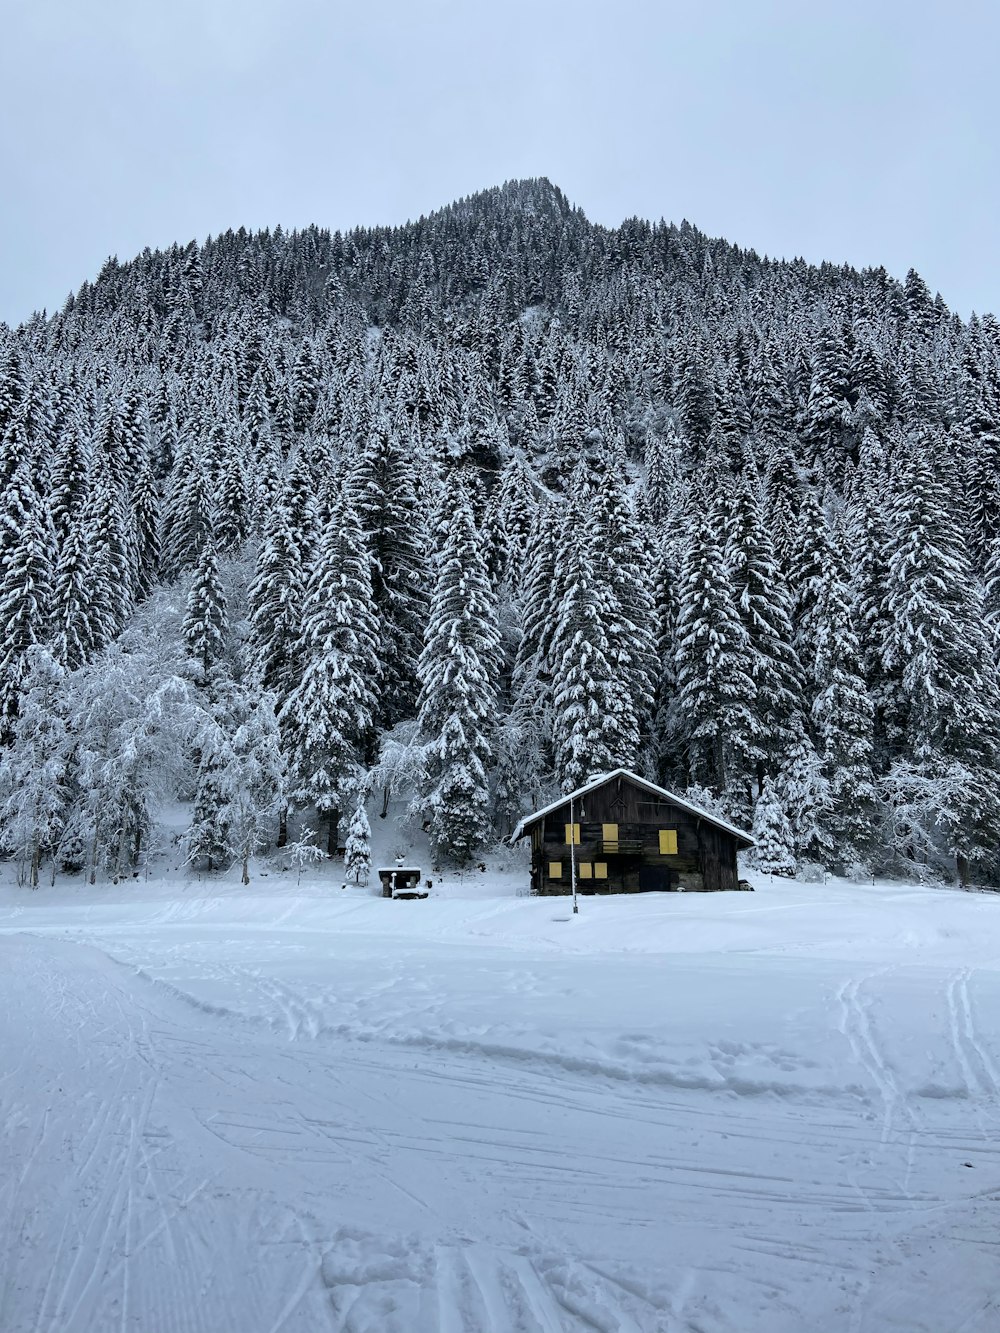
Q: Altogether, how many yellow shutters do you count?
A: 6